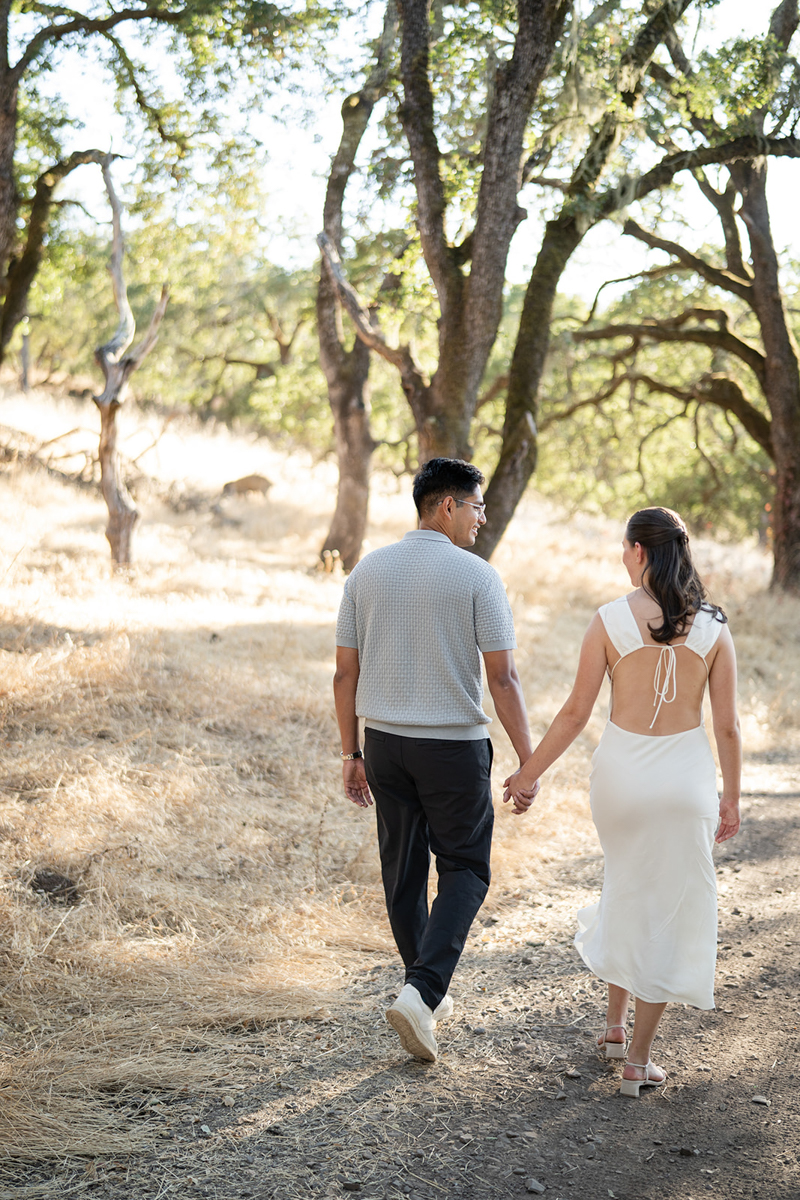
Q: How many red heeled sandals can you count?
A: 0